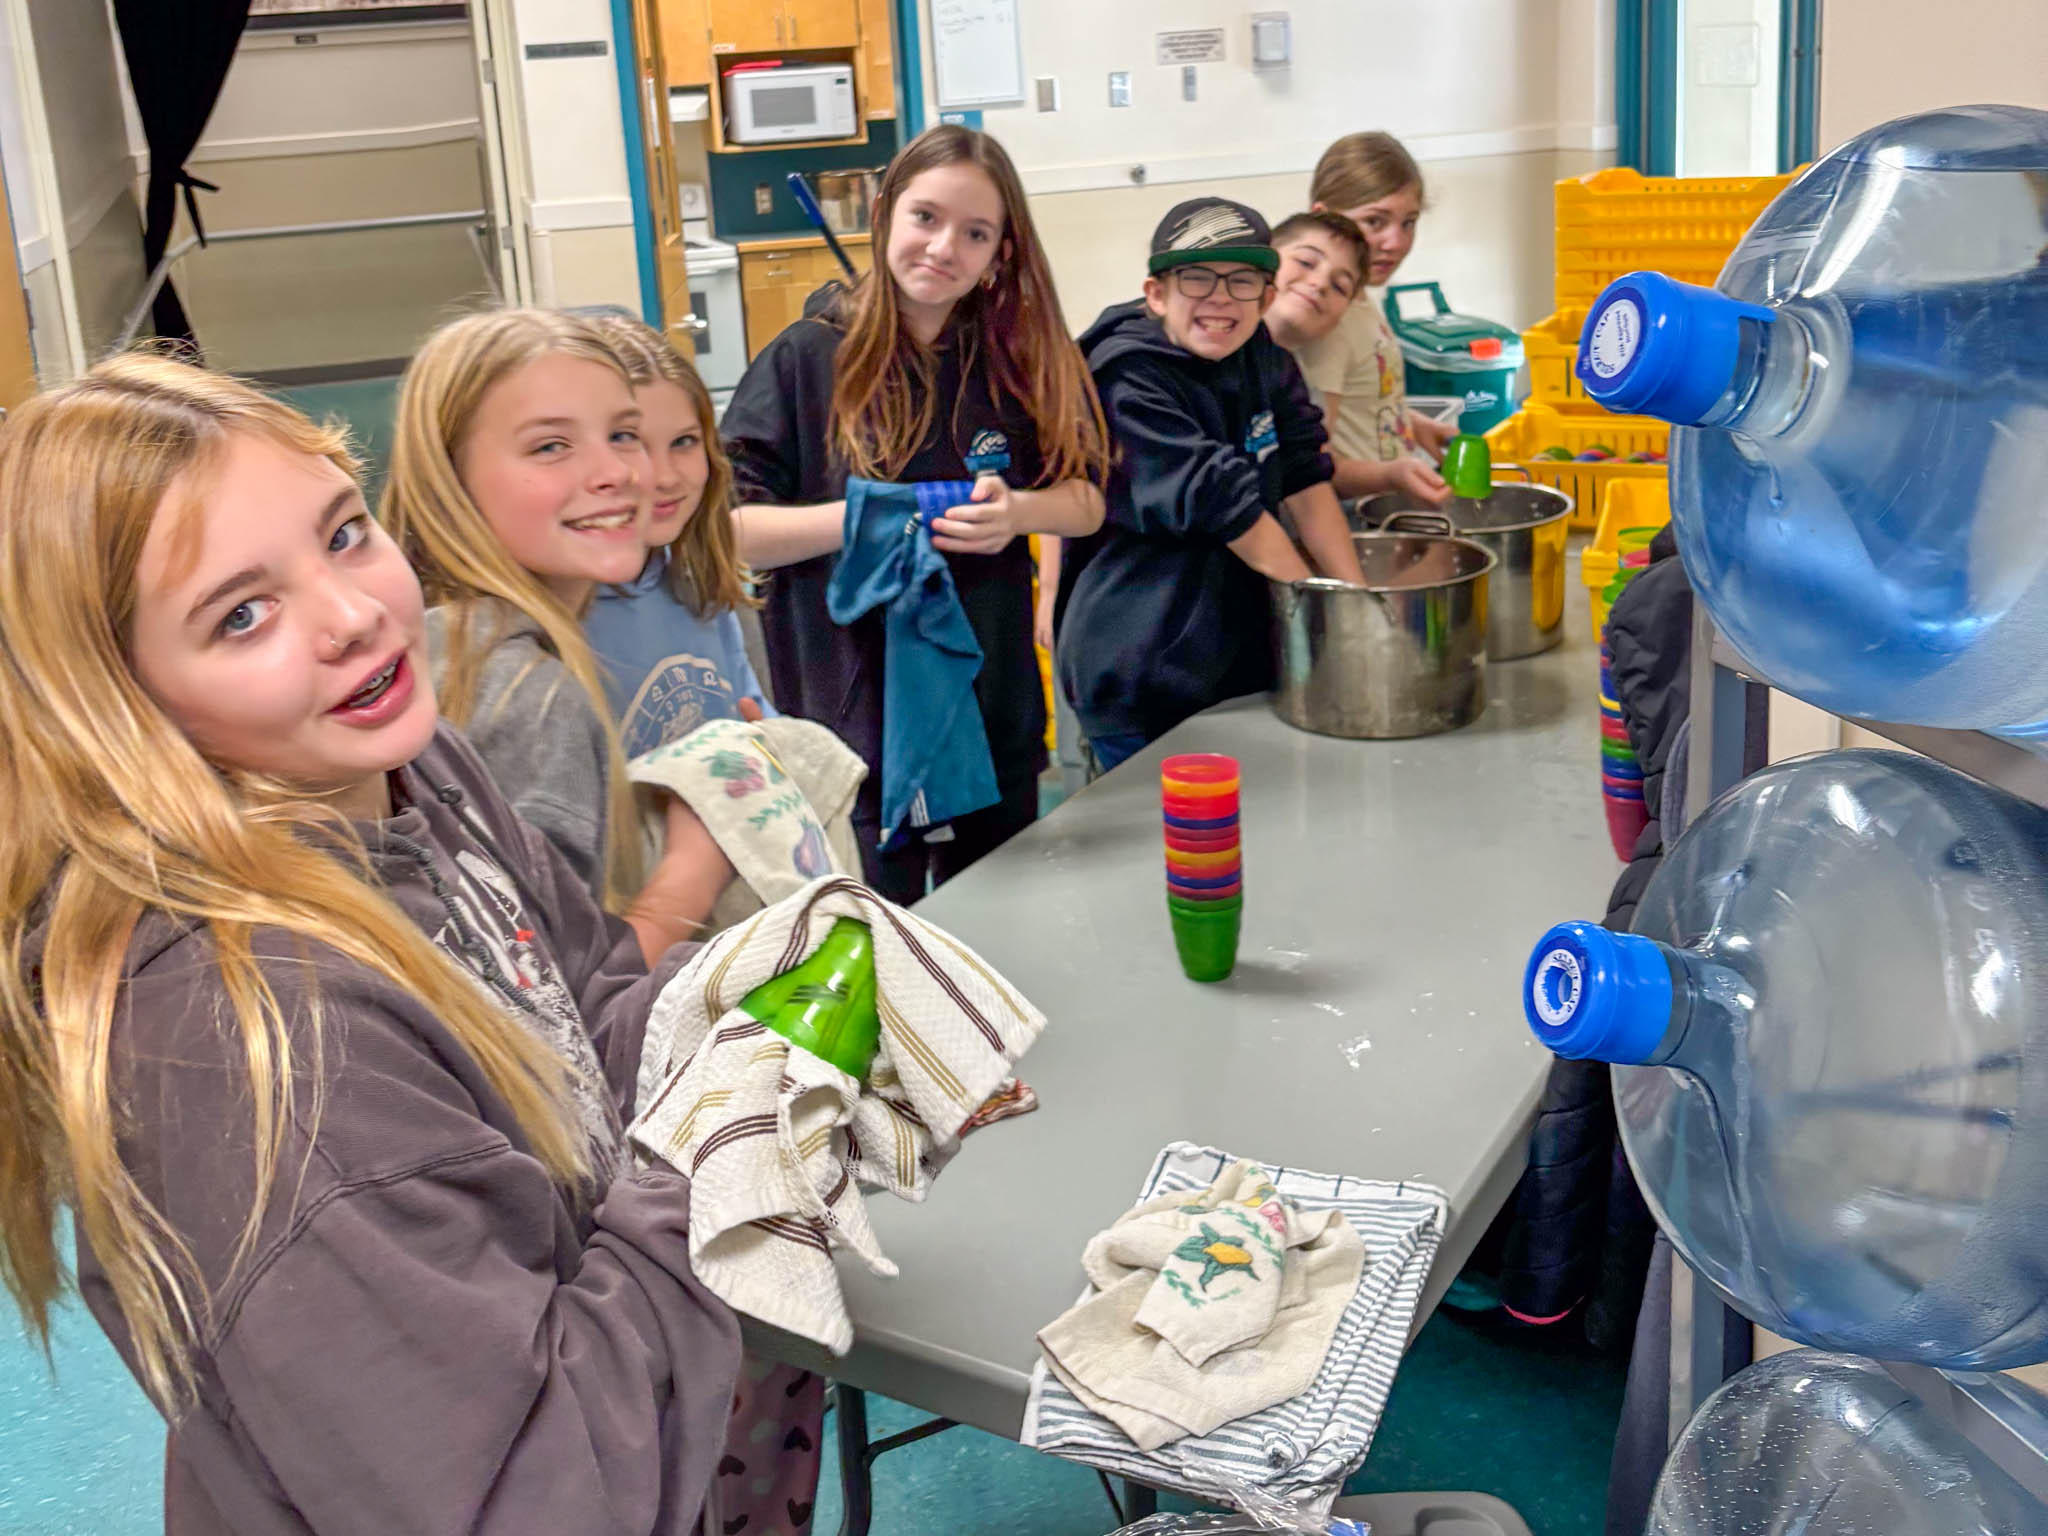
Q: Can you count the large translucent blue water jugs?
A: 3